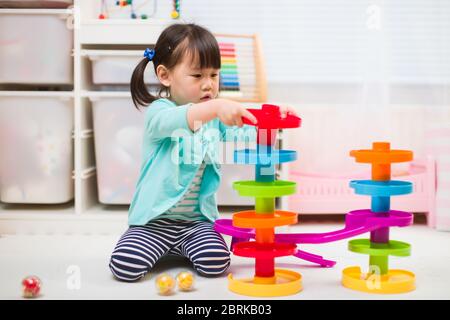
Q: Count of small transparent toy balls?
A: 3